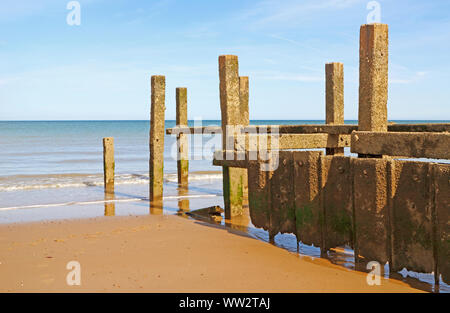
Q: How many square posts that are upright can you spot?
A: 7